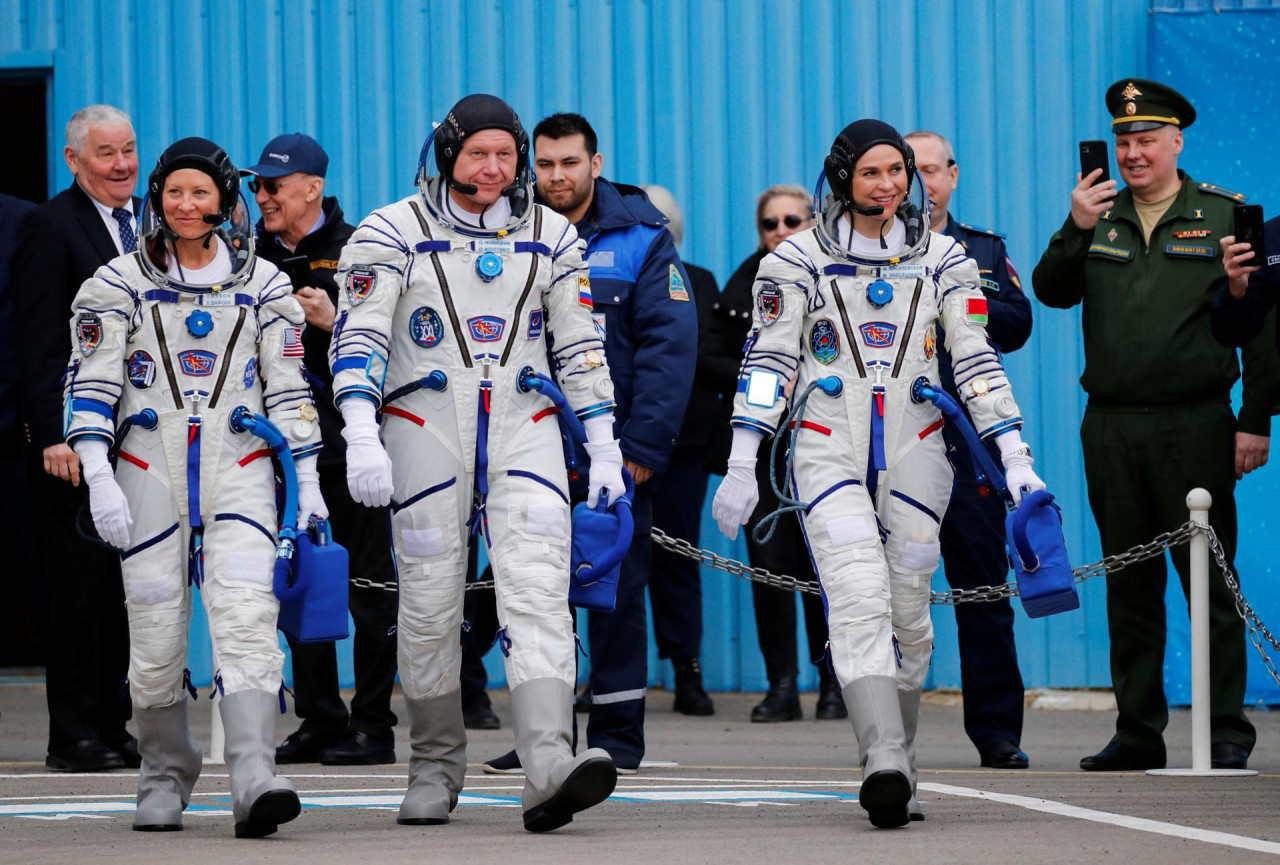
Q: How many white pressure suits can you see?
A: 3